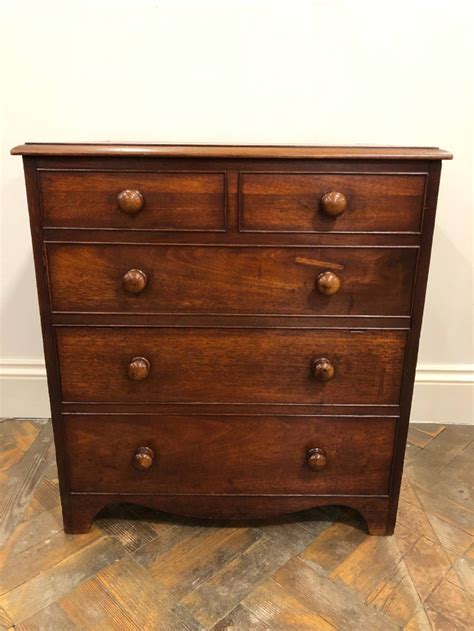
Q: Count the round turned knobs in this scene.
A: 8